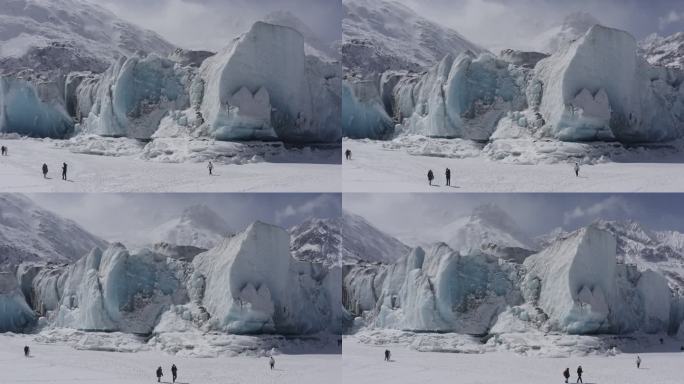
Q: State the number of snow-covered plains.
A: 4